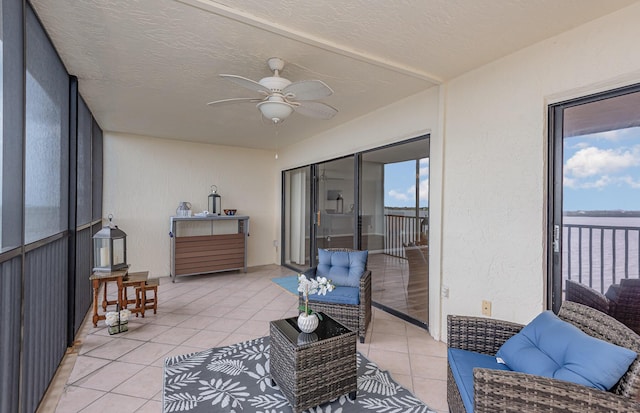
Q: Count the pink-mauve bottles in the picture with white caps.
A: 0